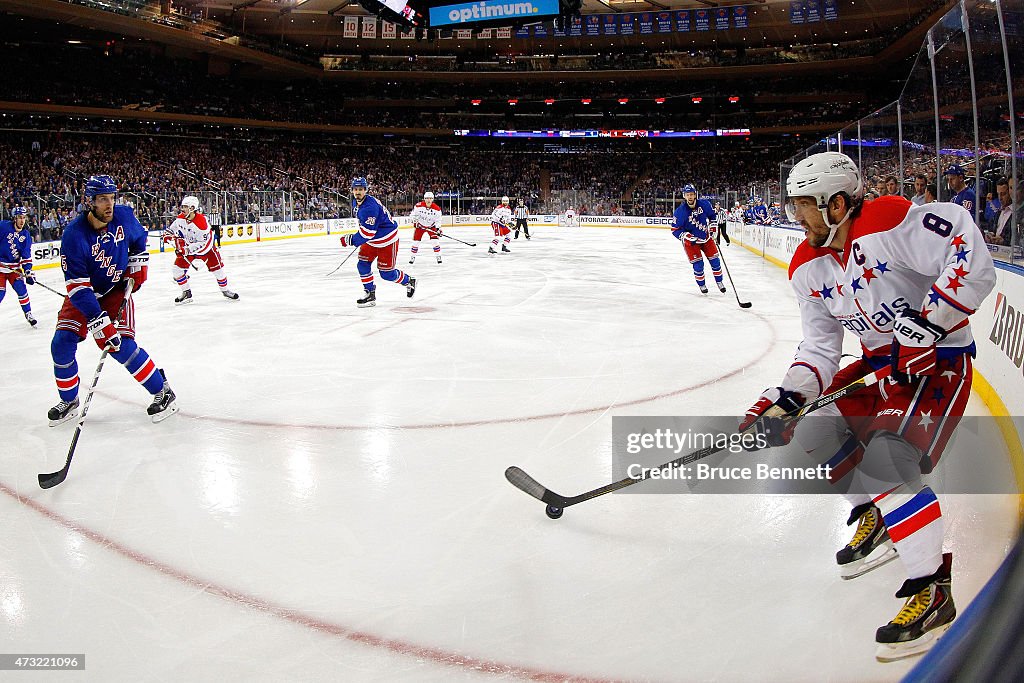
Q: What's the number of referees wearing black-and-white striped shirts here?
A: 3